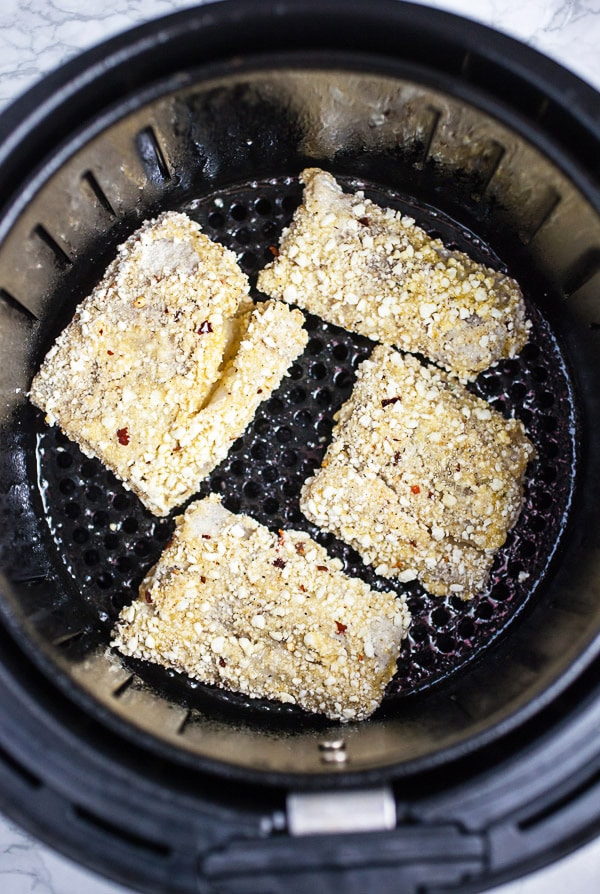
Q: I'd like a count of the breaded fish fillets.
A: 4